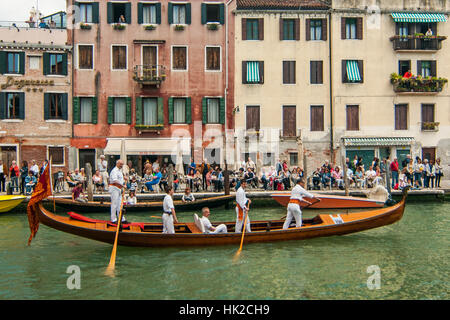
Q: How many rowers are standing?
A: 4